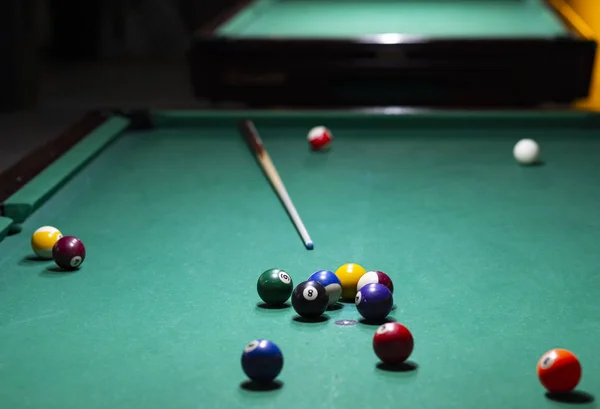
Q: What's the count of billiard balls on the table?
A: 13